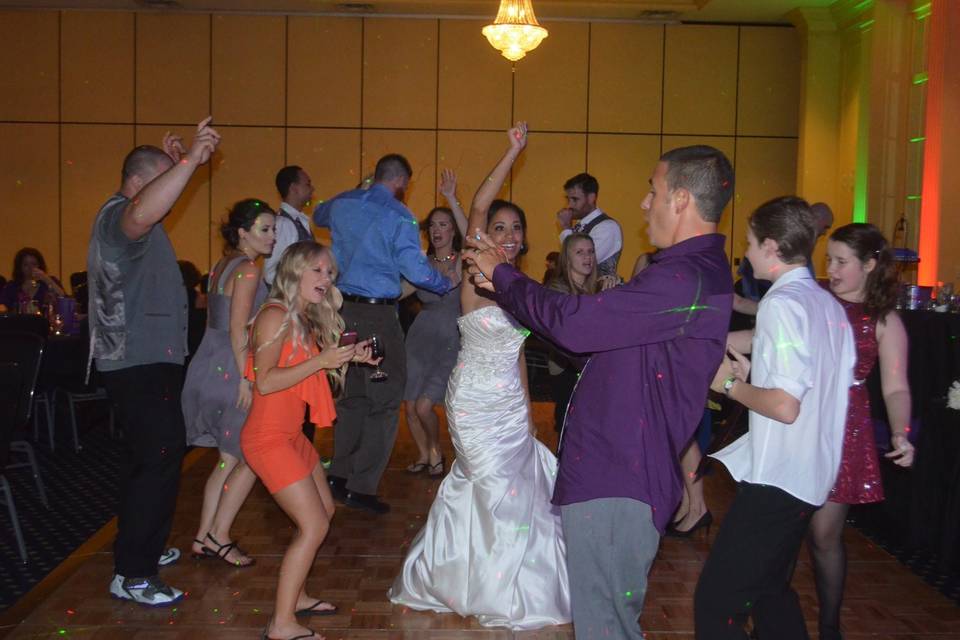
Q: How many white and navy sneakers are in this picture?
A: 2